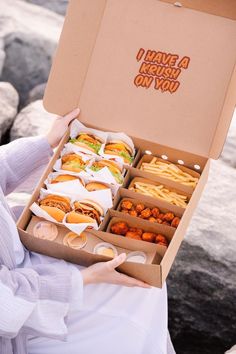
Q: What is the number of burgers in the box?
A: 8